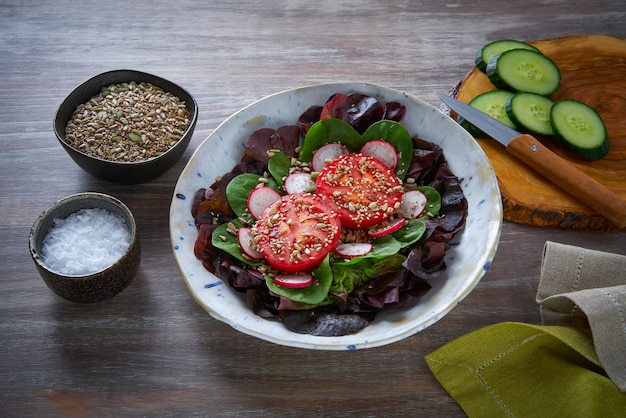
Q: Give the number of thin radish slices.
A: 9